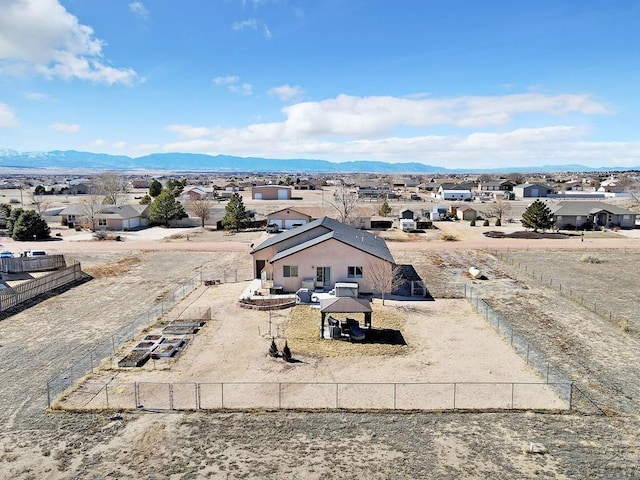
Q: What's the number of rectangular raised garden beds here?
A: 7